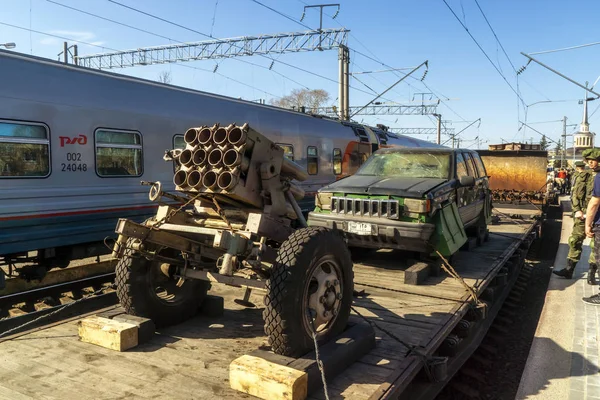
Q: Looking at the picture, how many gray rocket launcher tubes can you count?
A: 12